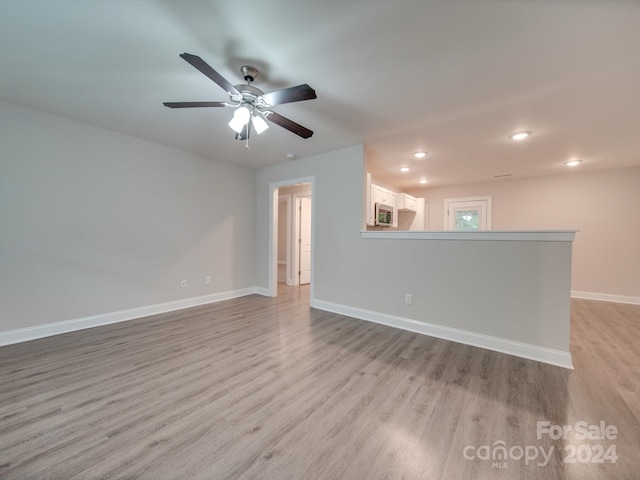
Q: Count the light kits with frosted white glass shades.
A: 1